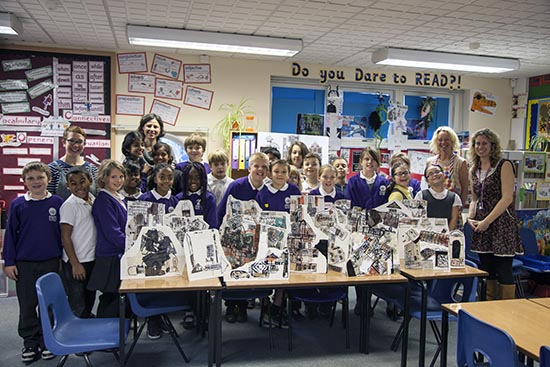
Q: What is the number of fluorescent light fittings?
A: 3